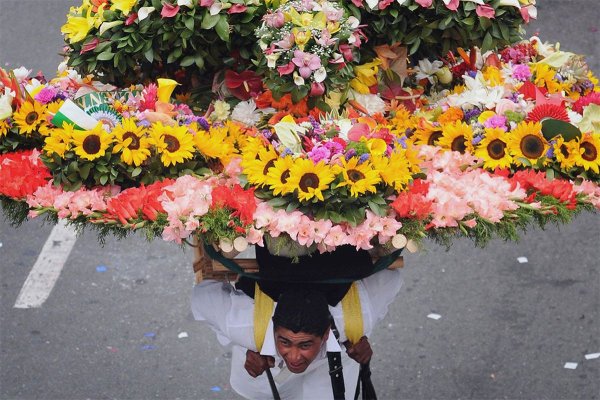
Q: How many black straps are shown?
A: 3